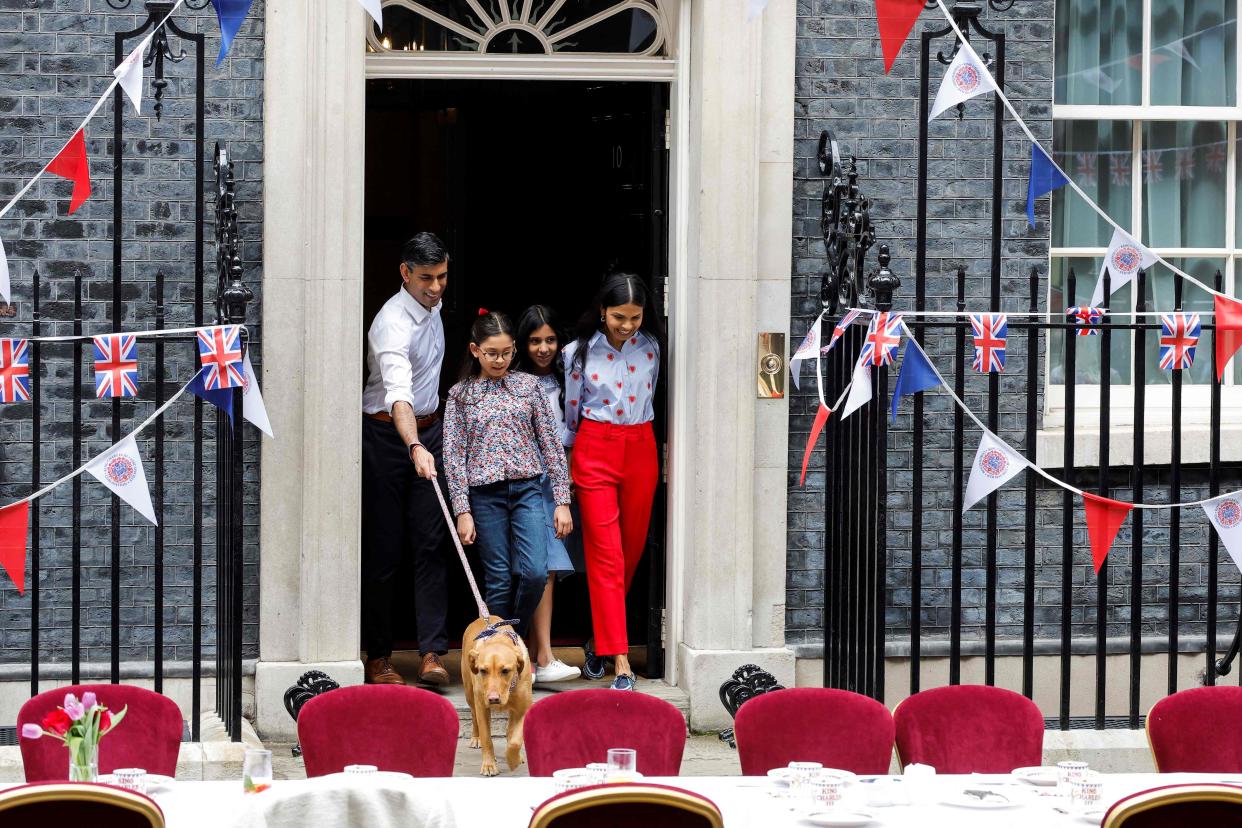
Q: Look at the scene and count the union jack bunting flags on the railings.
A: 8